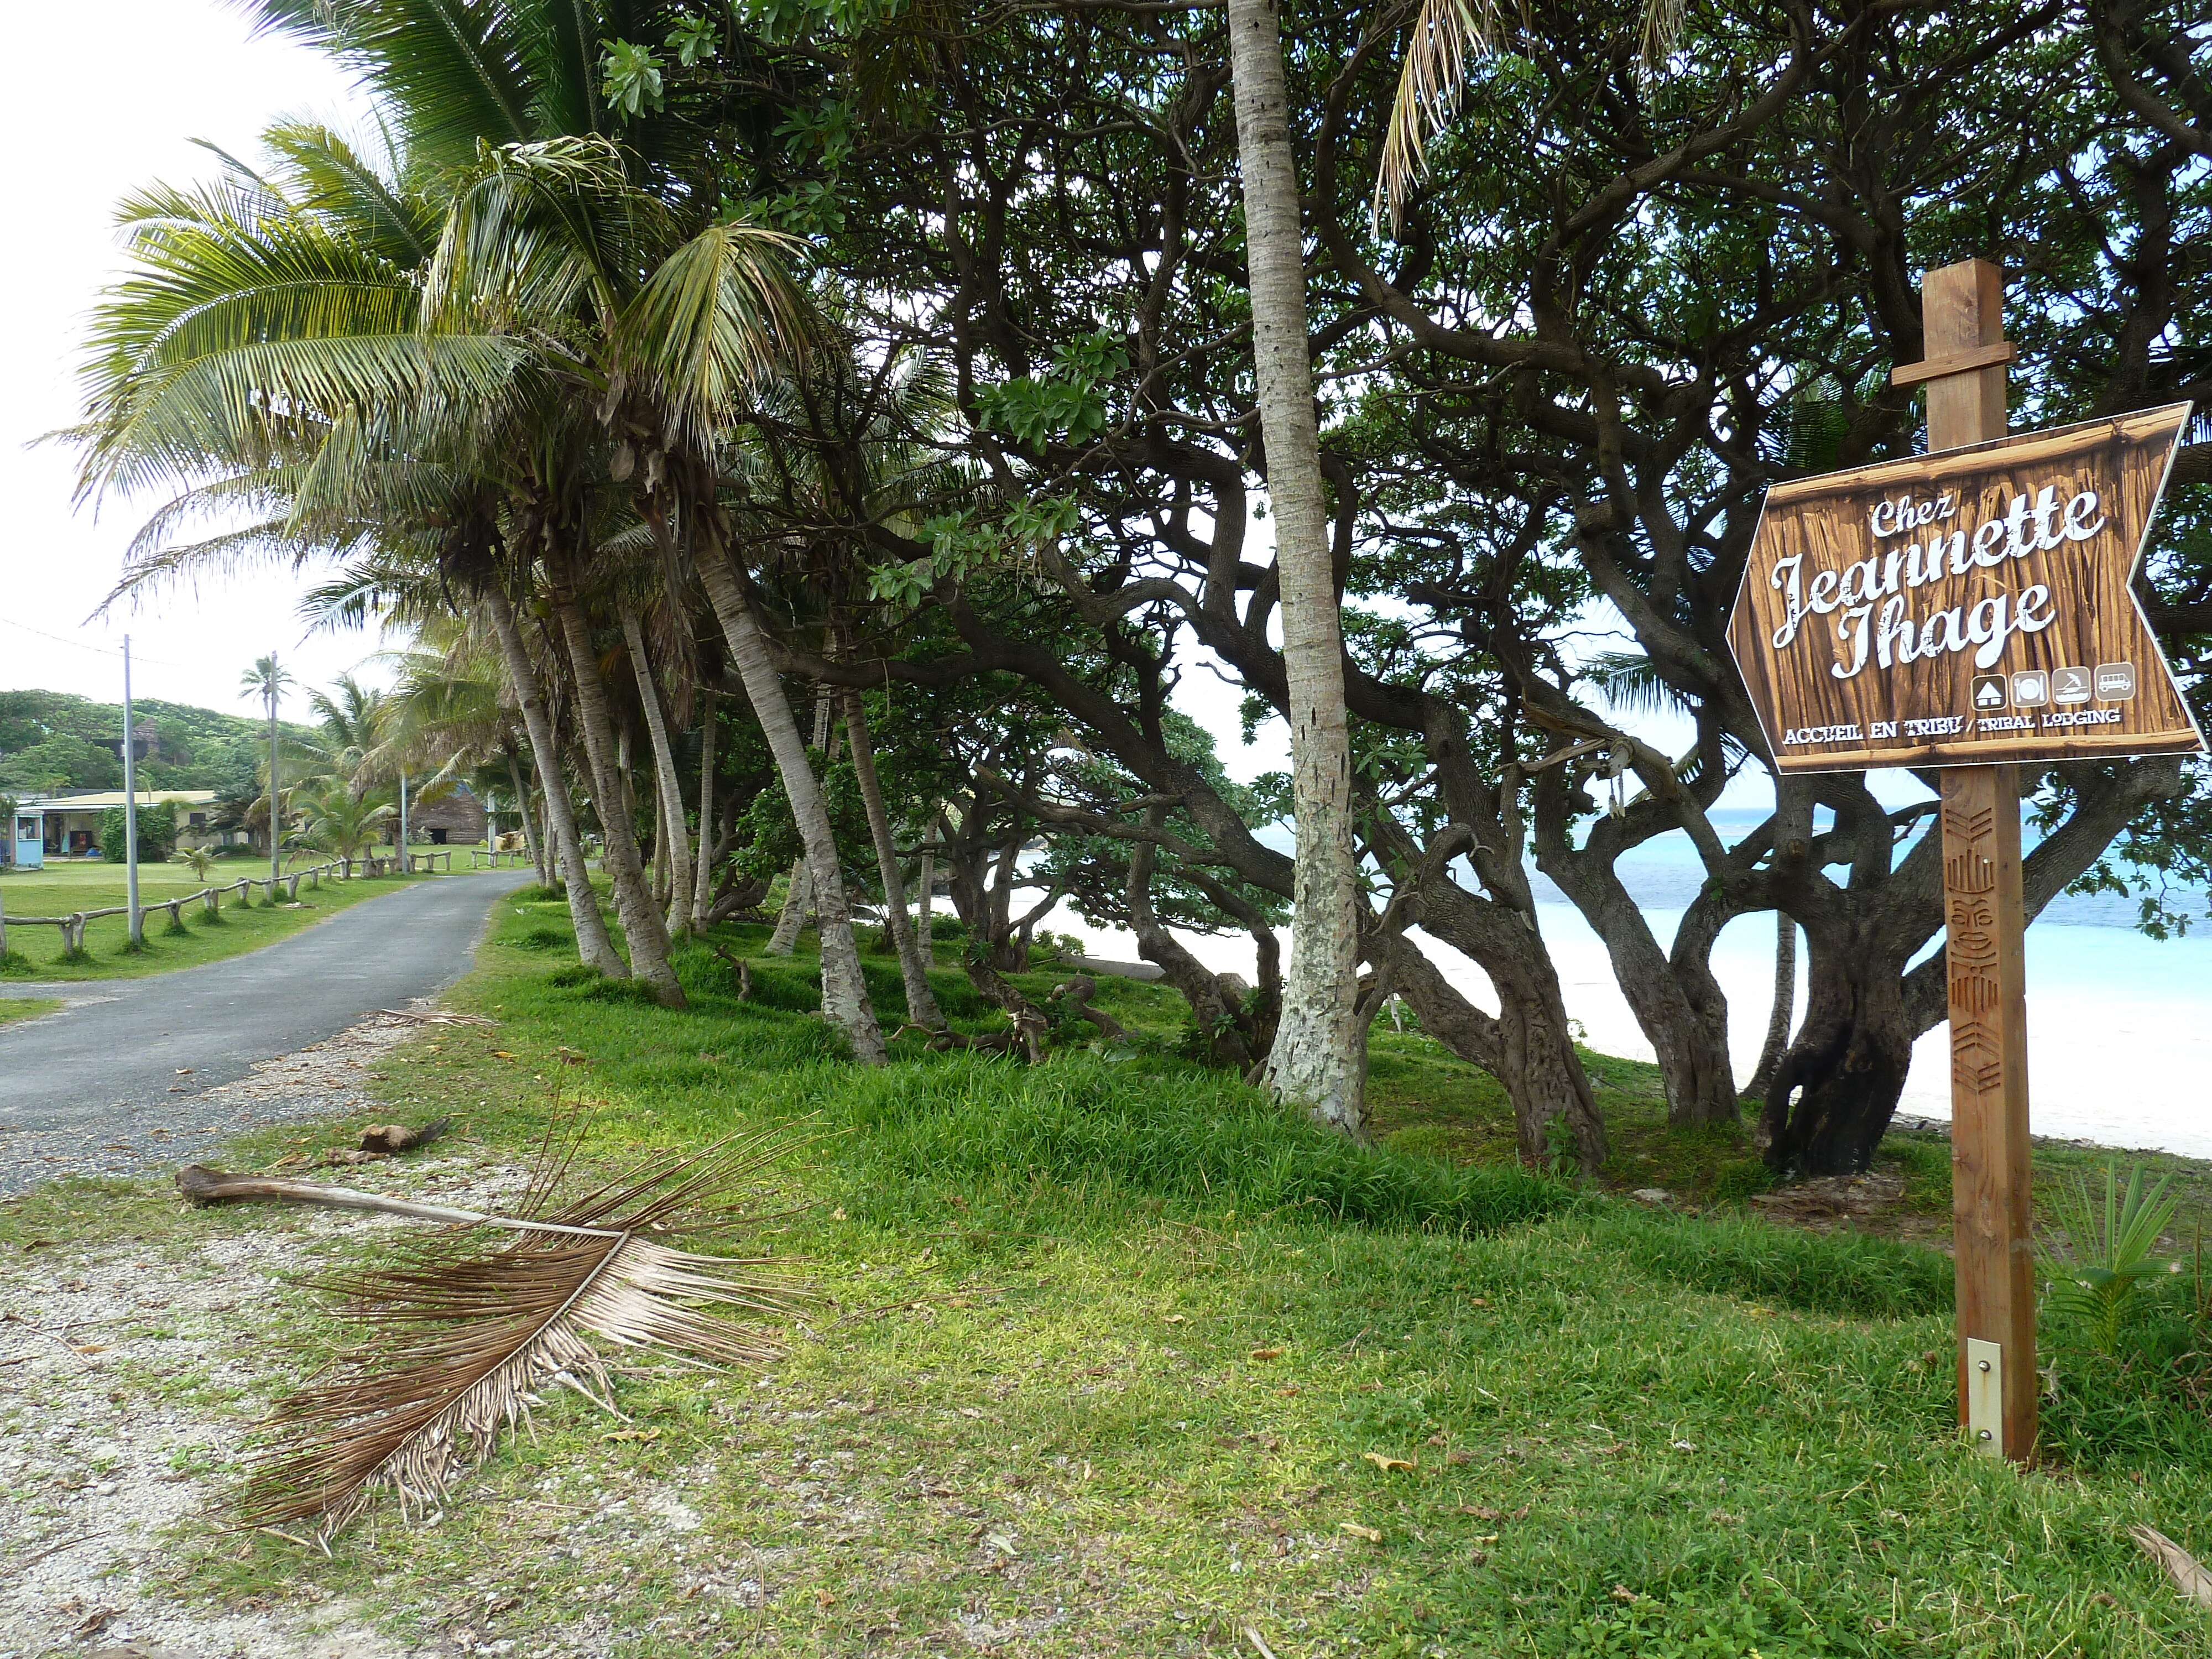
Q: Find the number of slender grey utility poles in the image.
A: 3